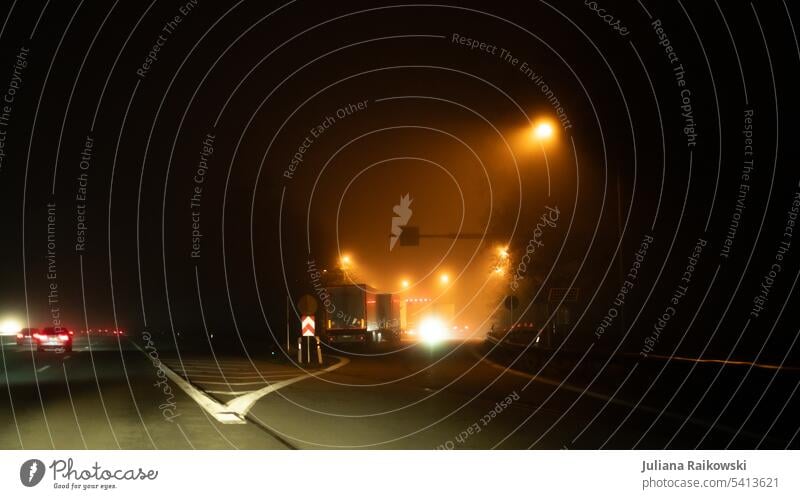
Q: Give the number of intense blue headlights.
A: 1